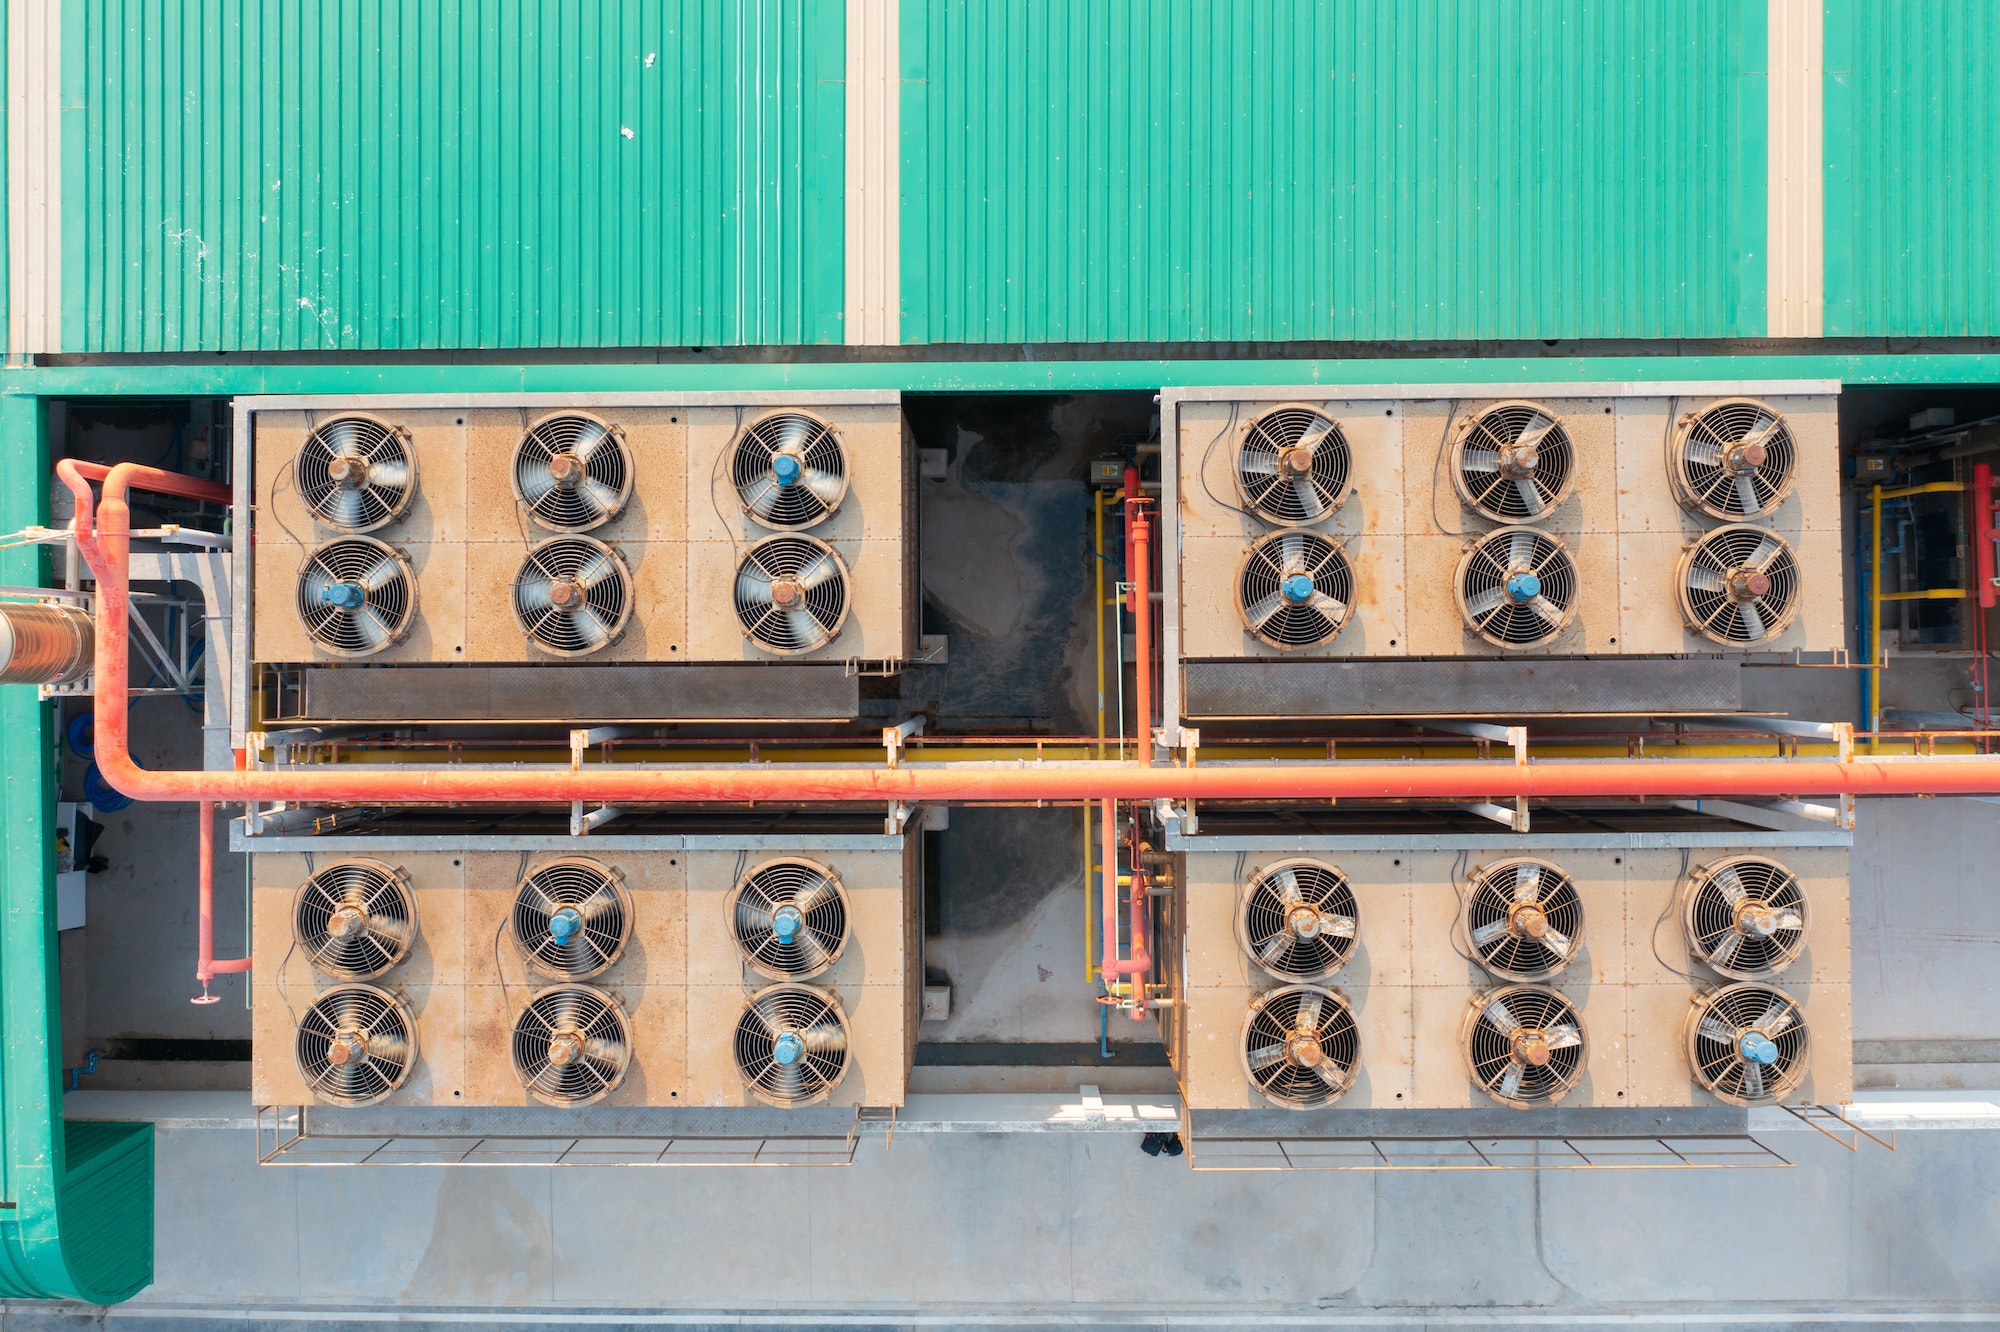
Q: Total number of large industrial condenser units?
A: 4